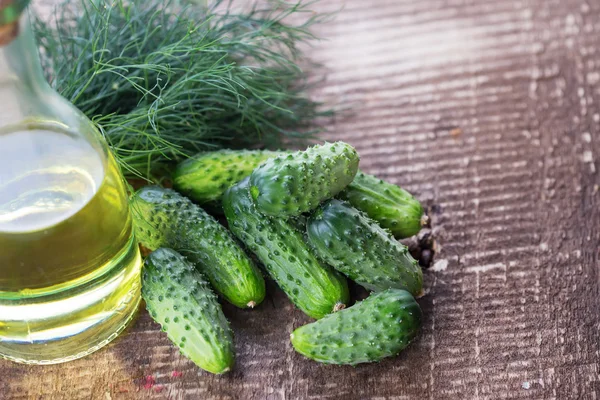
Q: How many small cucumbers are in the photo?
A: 8